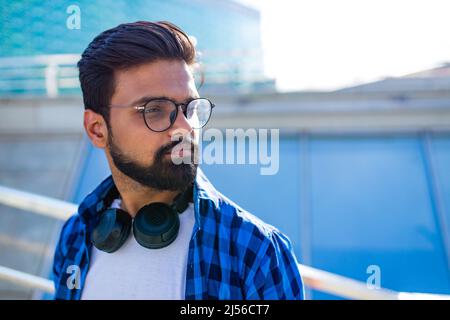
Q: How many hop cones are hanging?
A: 0